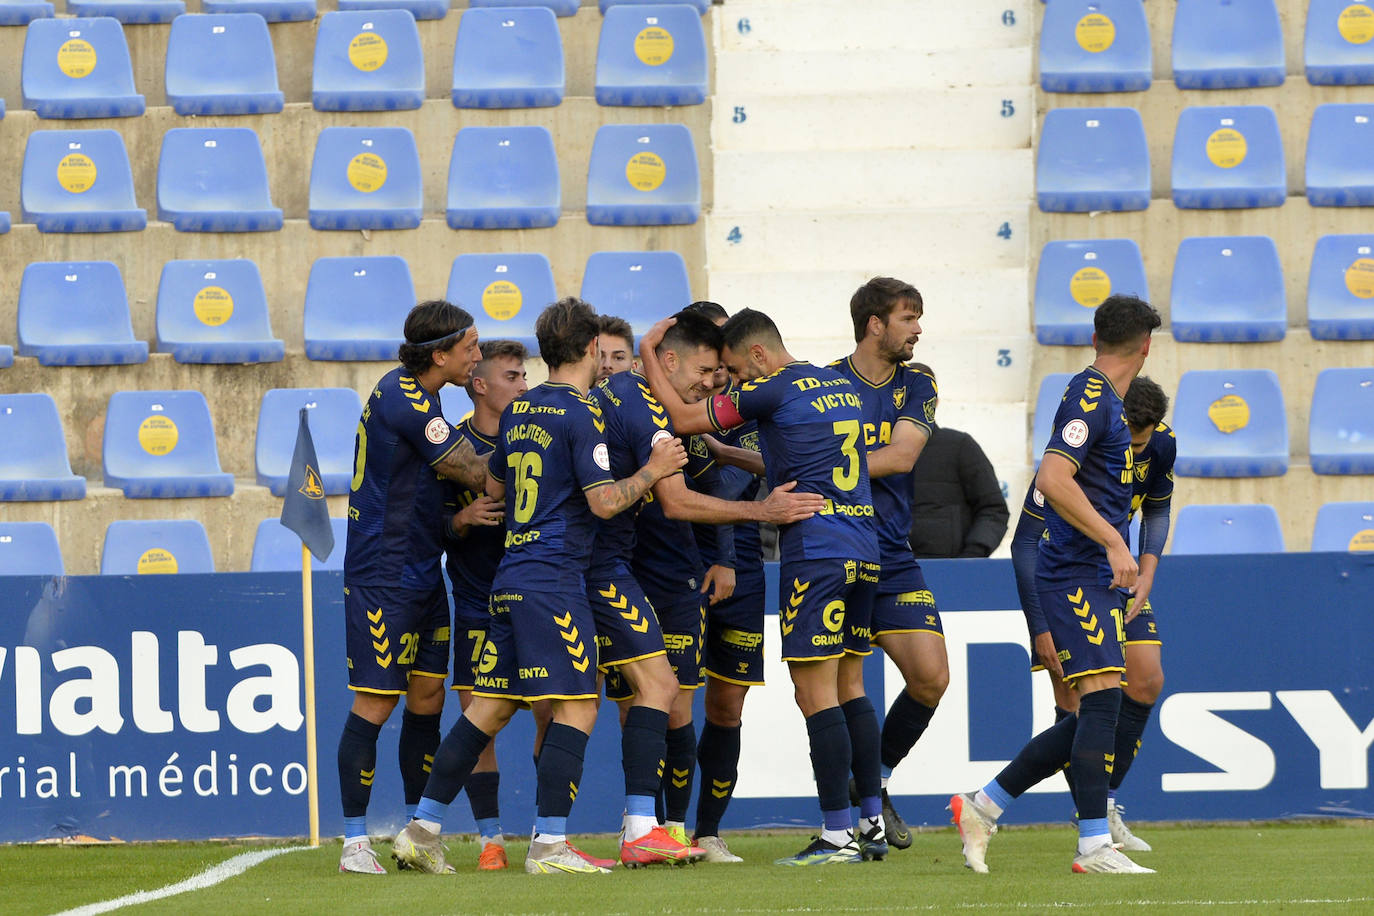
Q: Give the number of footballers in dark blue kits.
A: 10